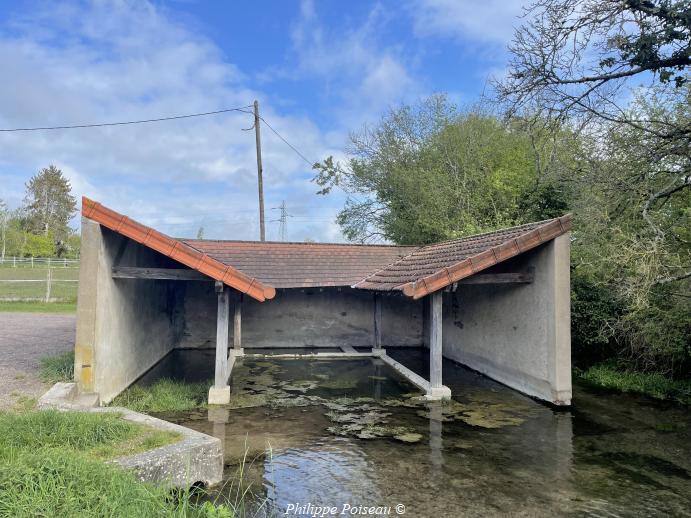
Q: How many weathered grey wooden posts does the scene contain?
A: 4